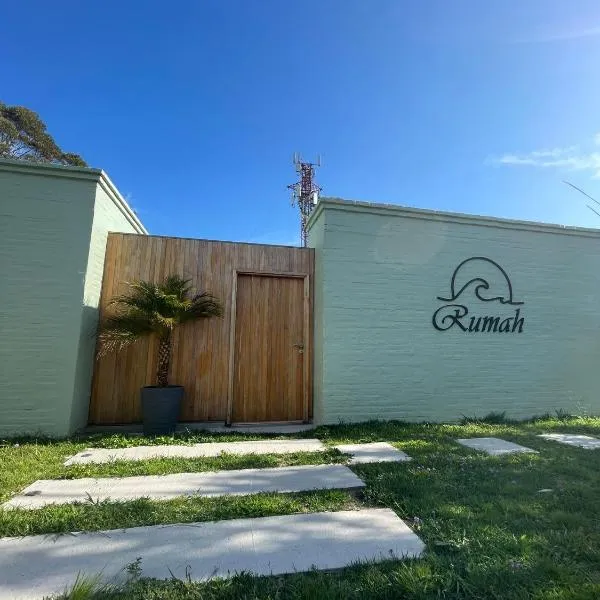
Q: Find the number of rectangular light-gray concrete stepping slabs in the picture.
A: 6